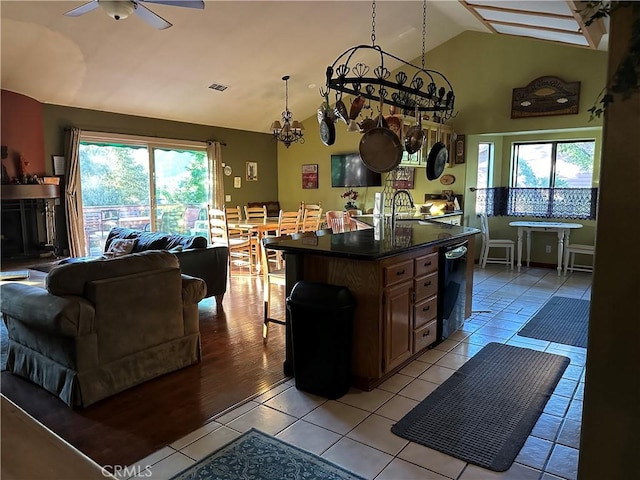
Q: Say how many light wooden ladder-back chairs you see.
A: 6